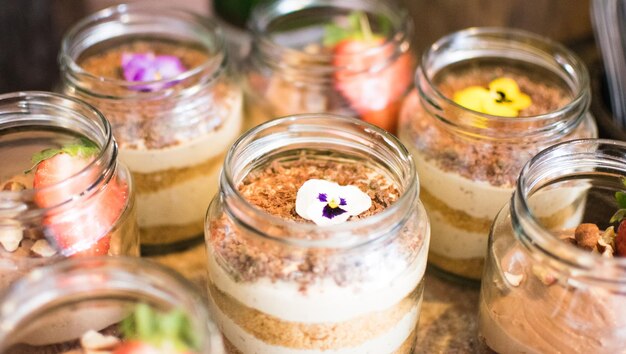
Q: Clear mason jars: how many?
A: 7